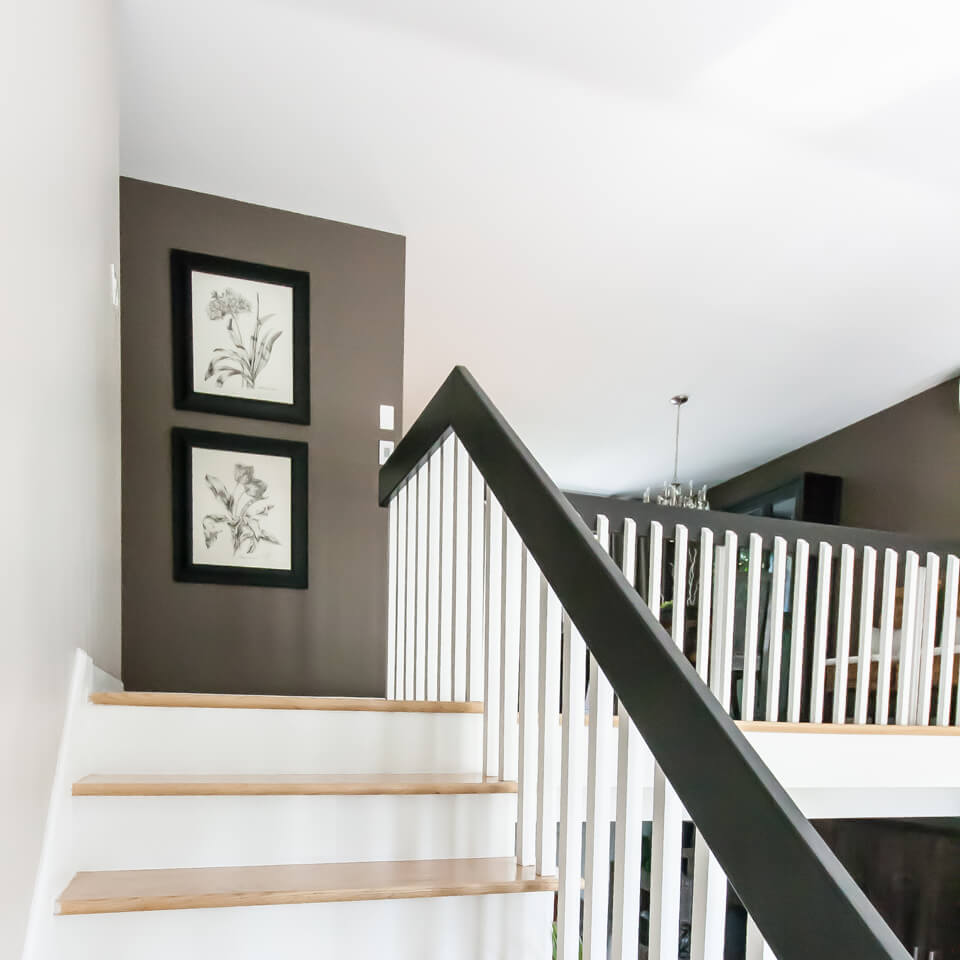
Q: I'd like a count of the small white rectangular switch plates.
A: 2